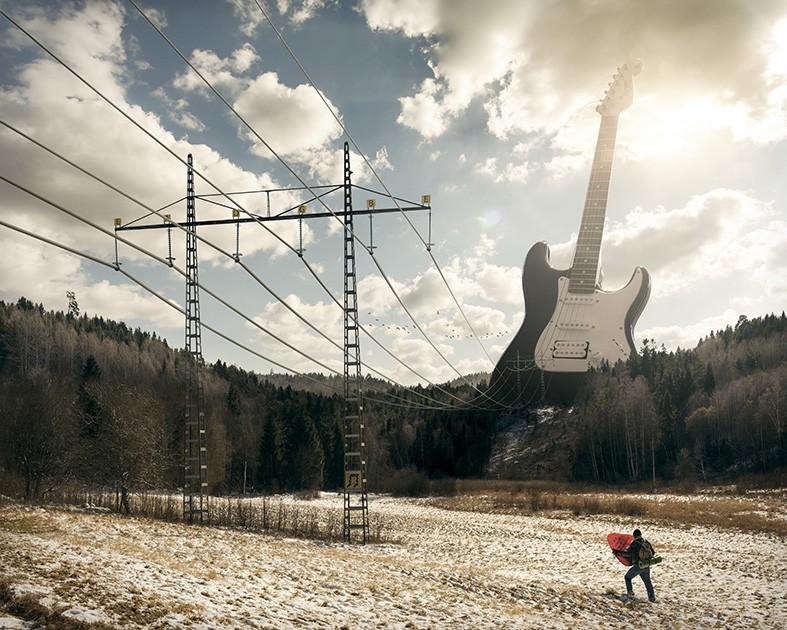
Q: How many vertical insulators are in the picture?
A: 6